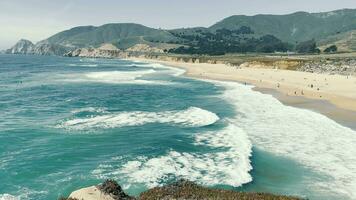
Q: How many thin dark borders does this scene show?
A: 0